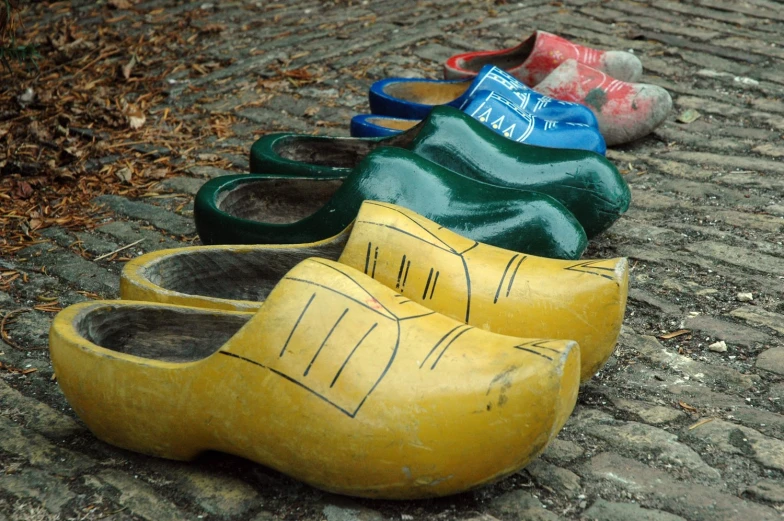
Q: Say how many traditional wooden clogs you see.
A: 8